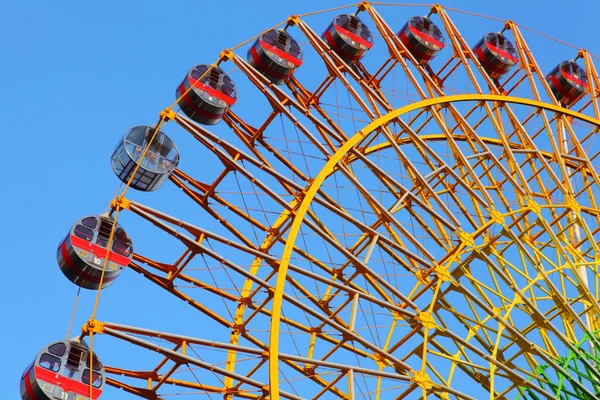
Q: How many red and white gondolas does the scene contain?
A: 8